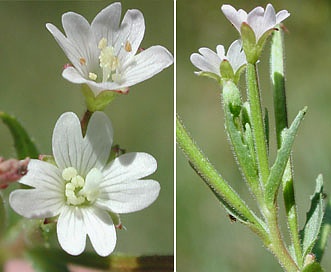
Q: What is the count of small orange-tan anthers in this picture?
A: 2